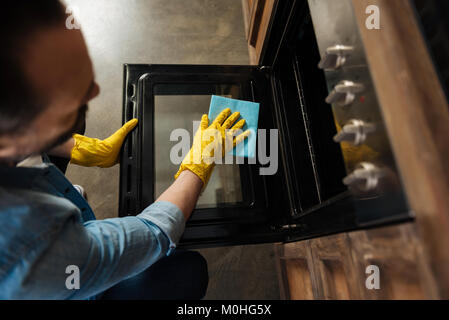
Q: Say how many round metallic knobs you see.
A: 4